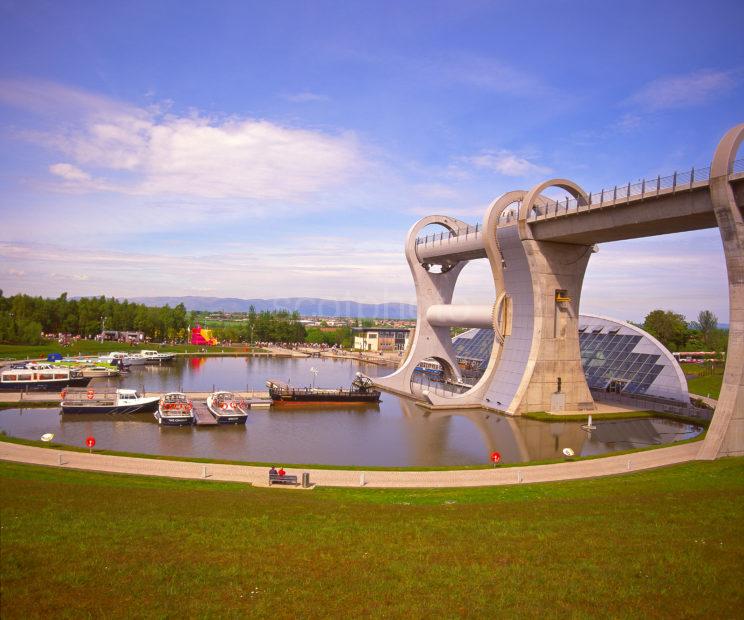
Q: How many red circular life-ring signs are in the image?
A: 2